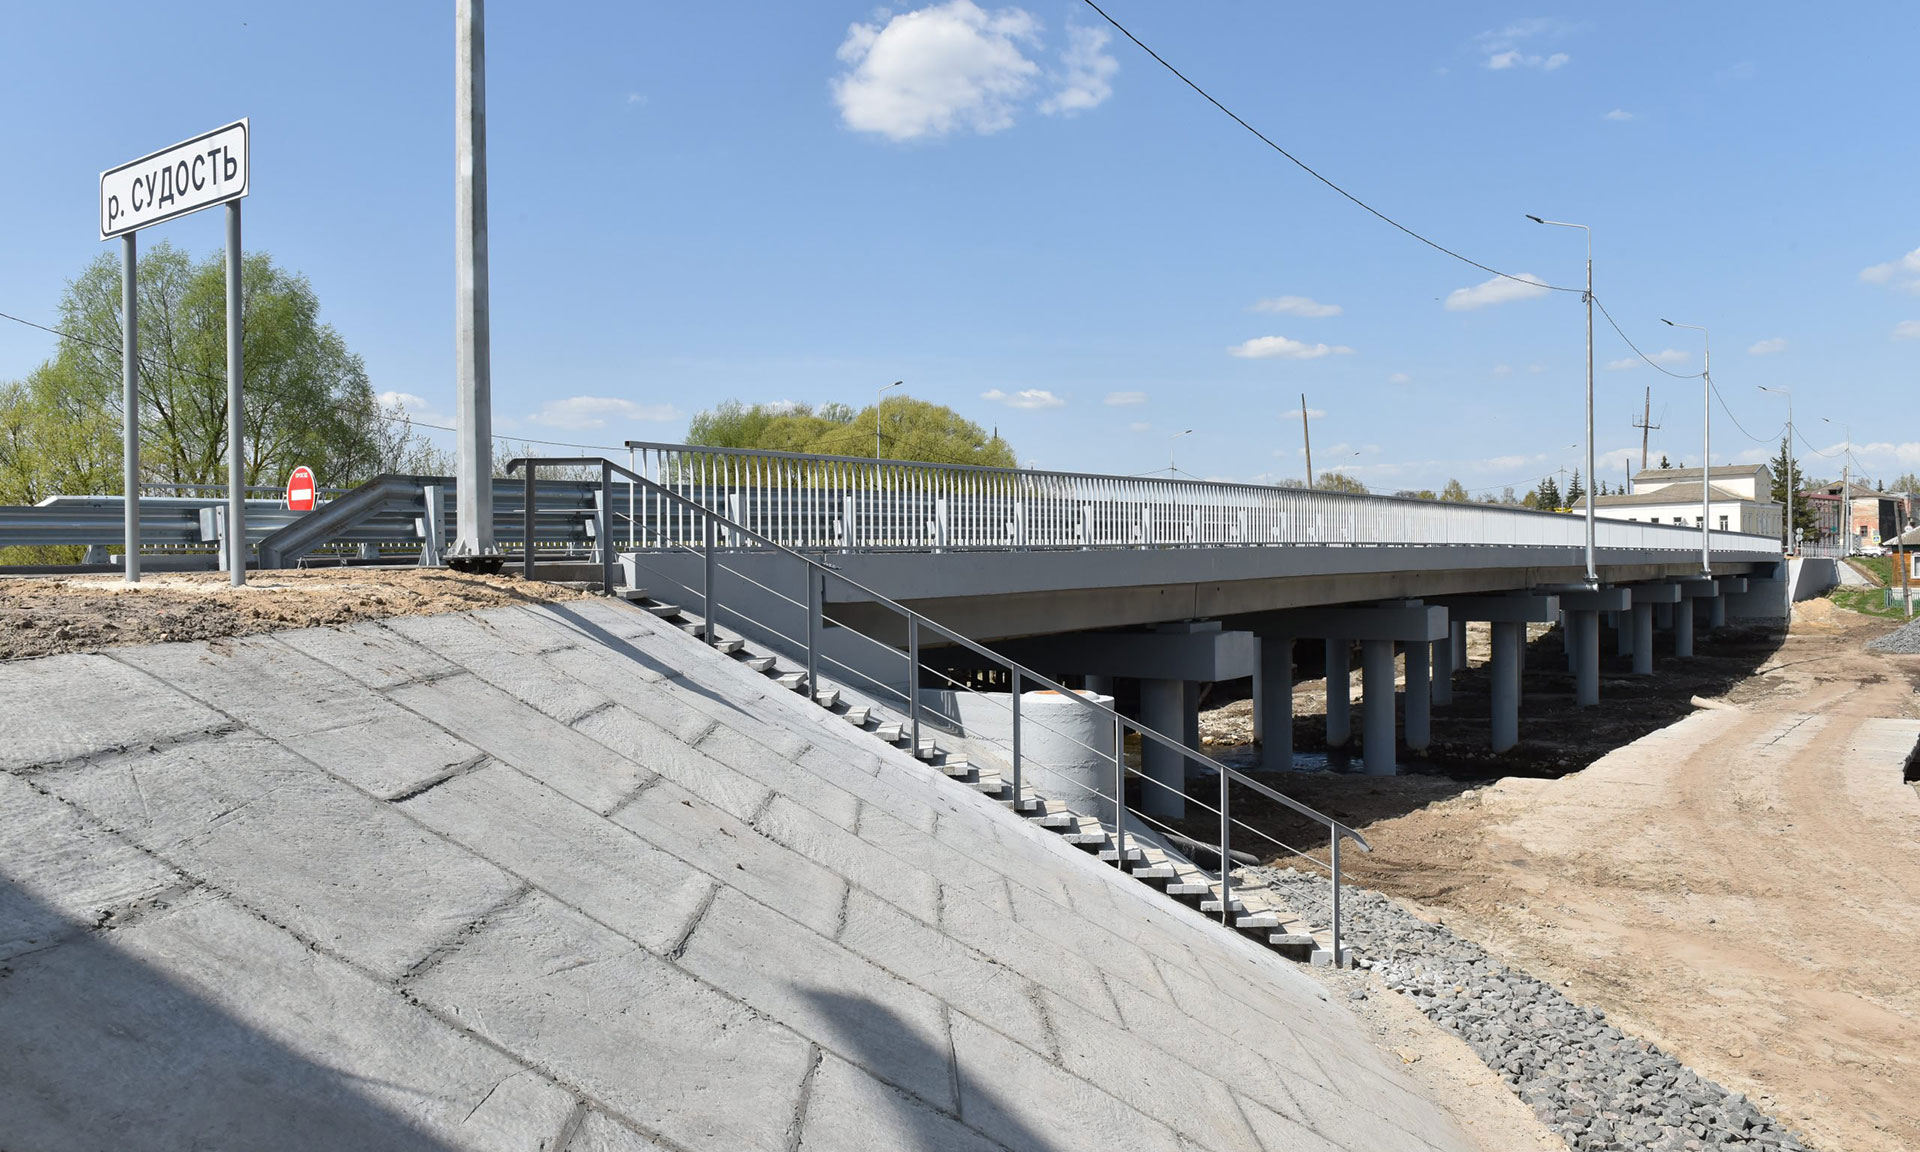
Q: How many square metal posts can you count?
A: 9